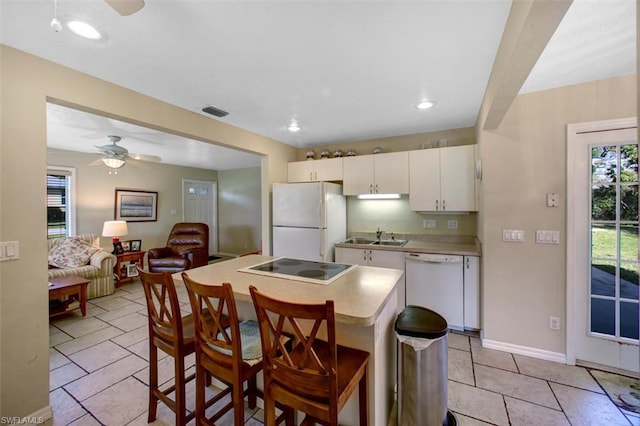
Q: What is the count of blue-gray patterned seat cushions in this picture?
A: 1